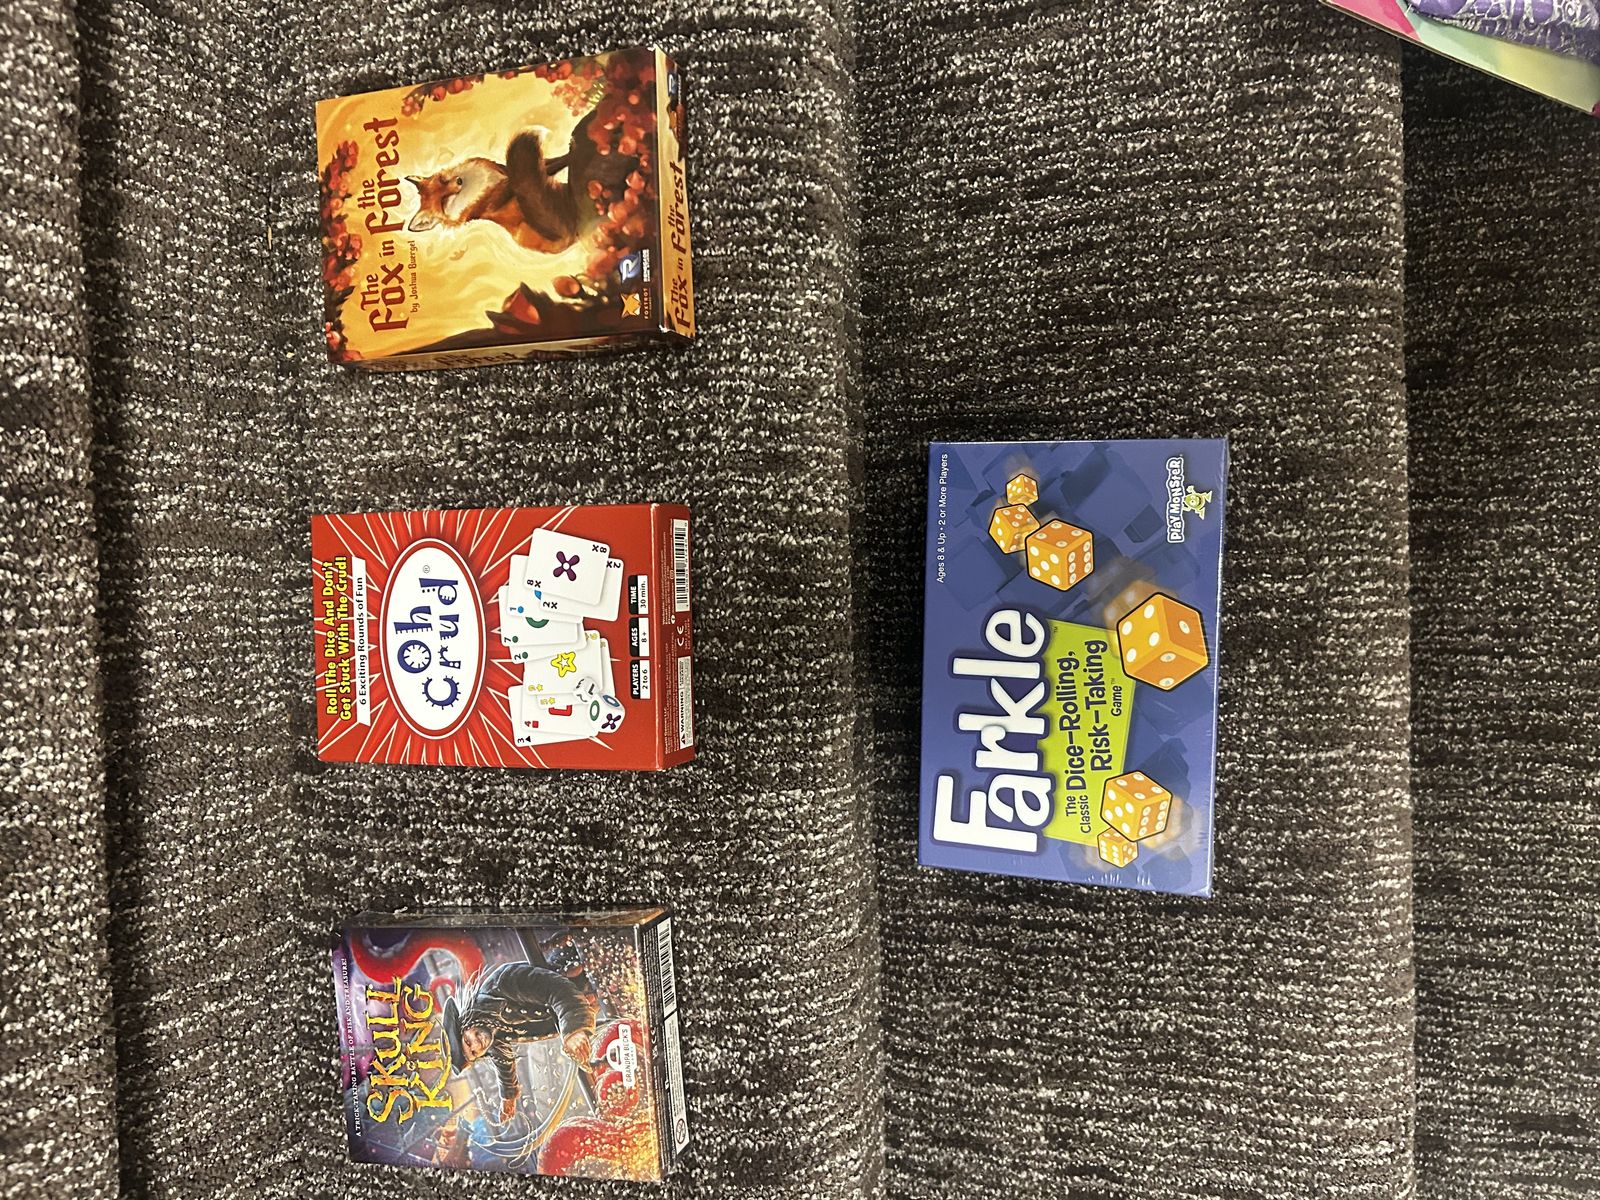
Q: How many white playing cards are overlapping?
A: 9